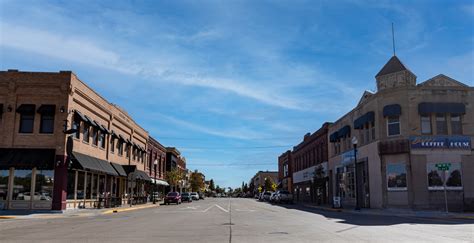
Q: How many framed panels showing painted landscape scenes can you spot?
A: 0